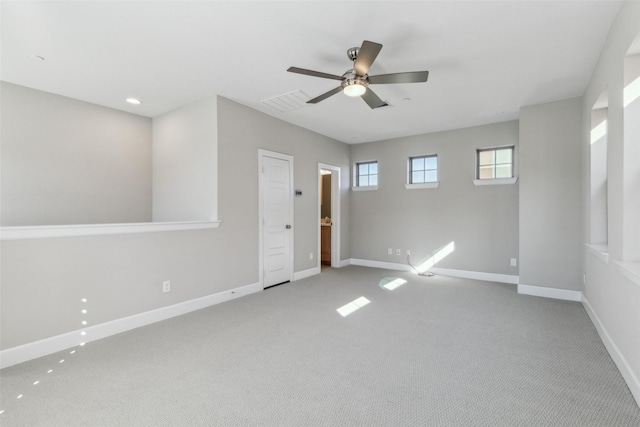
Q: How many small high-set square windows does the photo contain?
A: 3